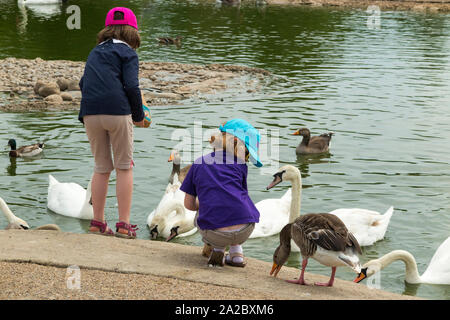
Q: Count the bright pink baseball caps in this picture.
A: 1